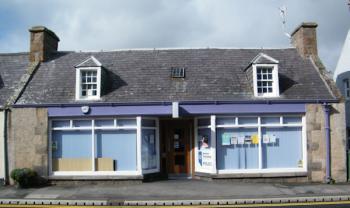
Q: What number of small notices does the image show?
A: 7